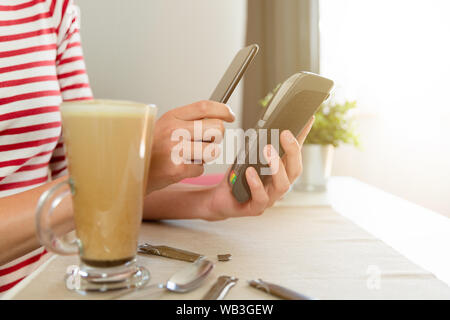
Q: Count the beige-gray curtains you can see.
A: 1